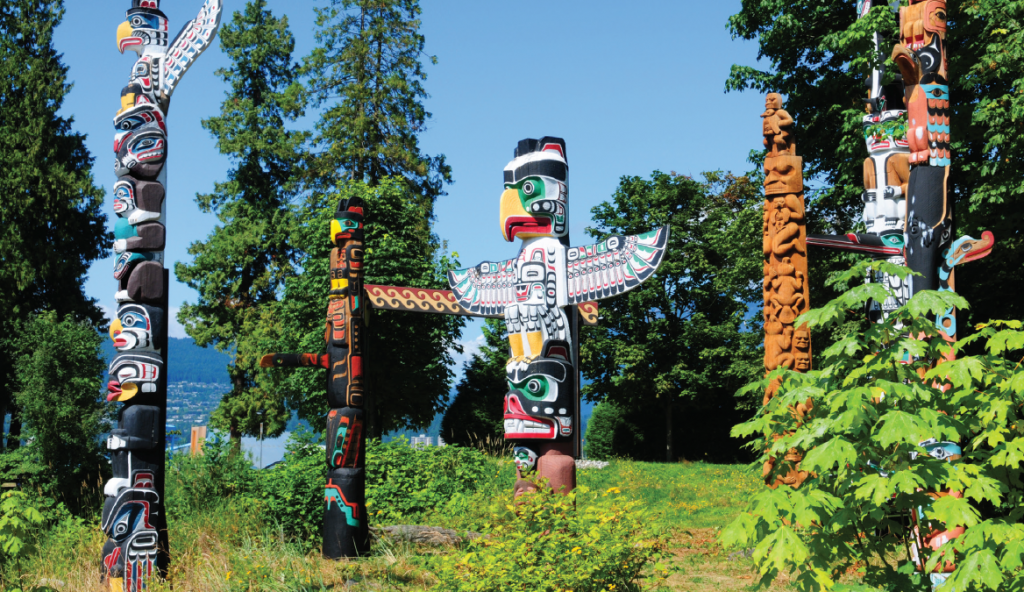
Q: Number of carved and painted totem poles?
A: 6